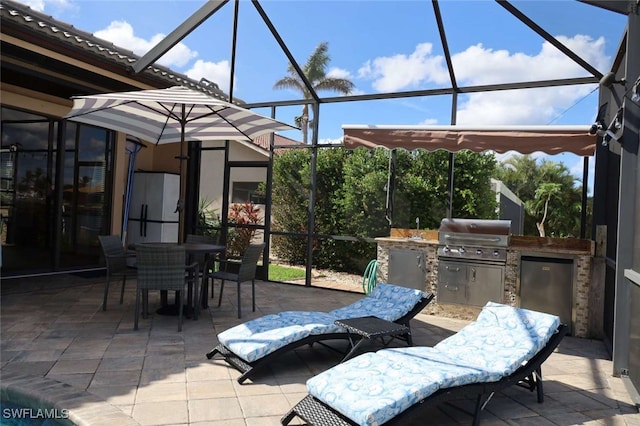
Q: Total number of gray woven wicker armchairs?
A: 4